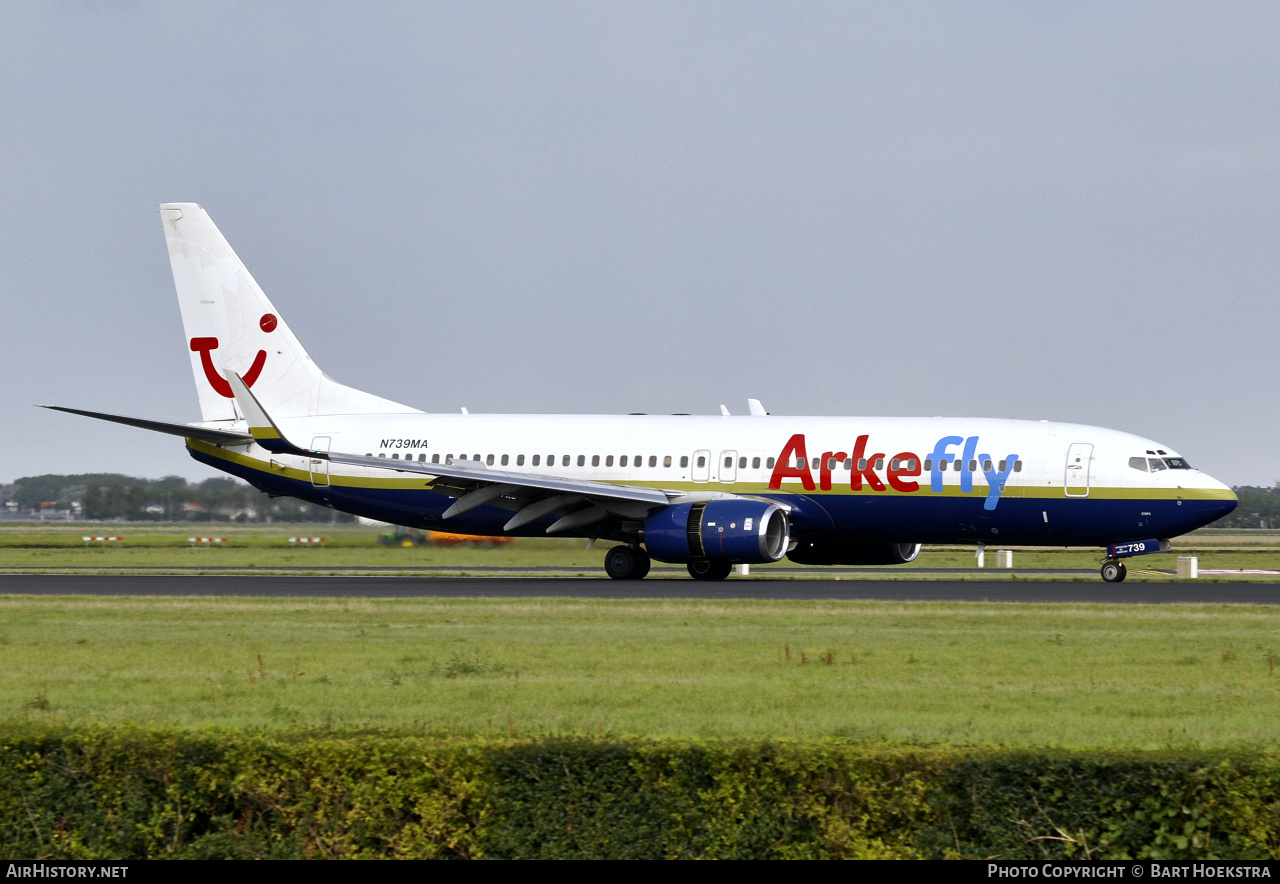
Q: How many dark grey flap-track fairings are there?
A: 3